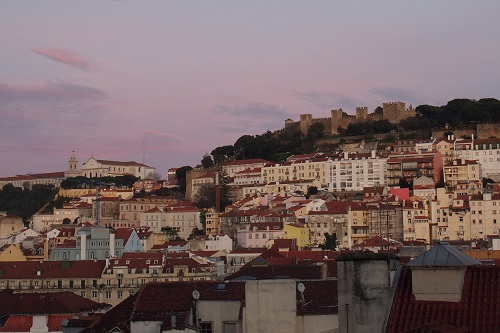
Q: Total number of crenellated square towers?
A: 4